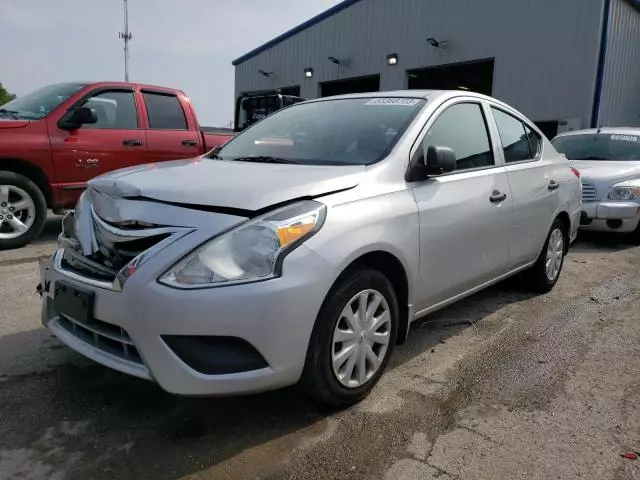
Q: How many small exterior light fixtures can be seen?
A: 5